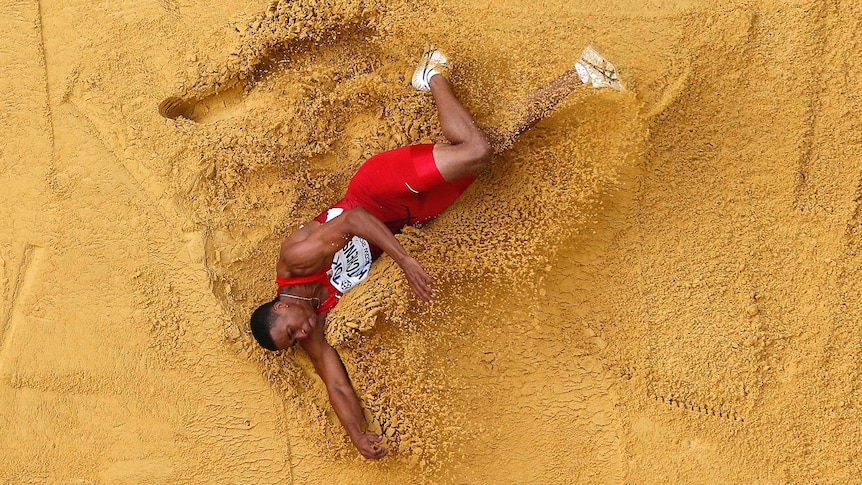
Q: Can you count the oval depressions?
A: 1